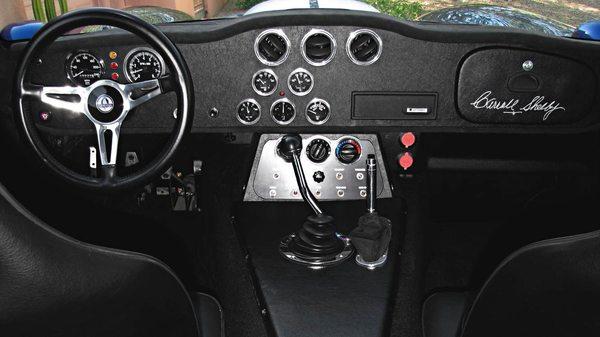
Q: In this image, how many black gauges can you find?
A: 7